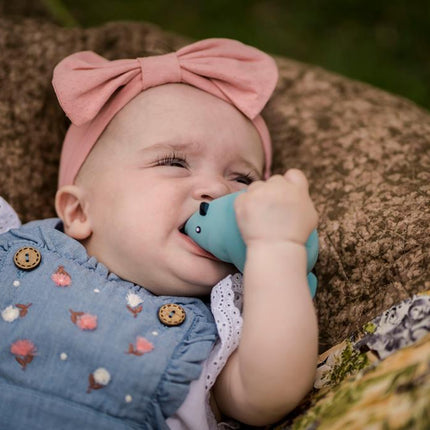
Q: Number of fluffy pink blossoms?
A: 4